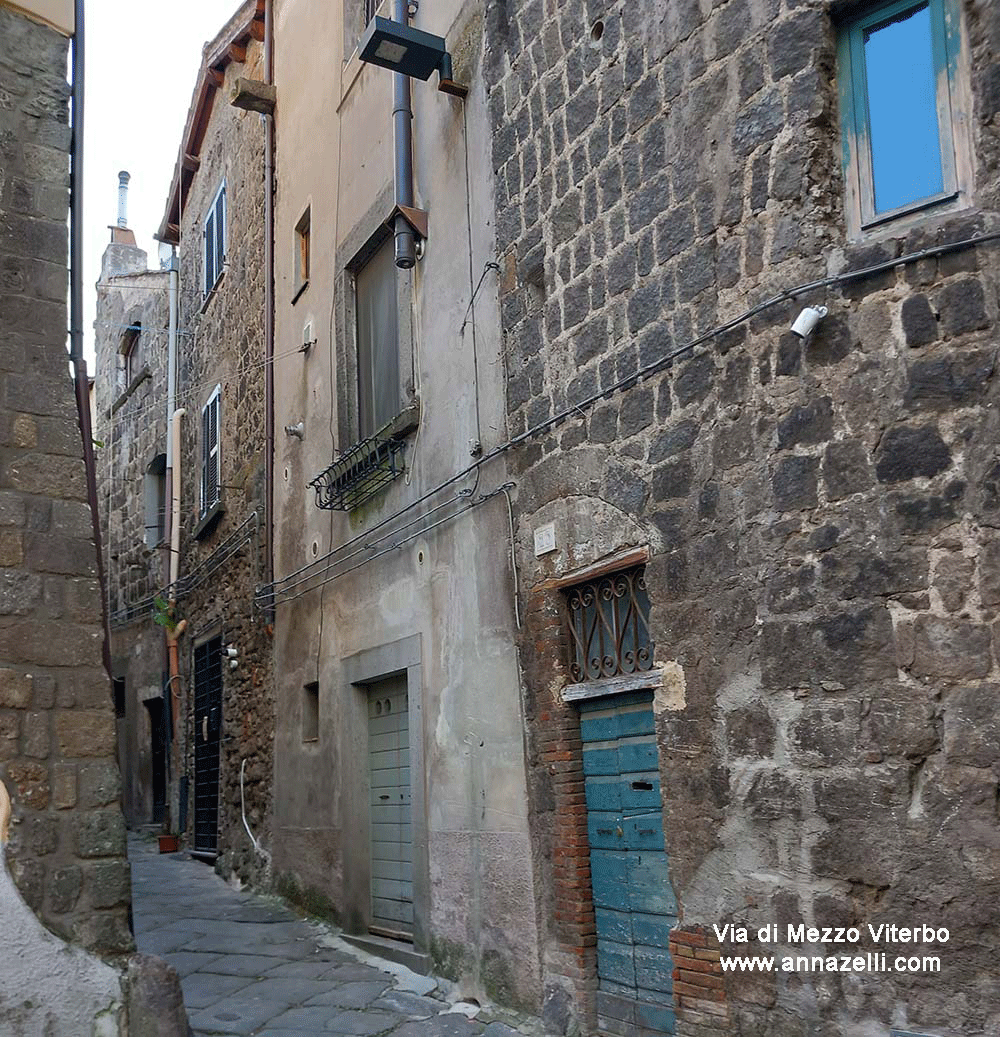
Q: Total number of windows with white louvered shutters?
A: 2